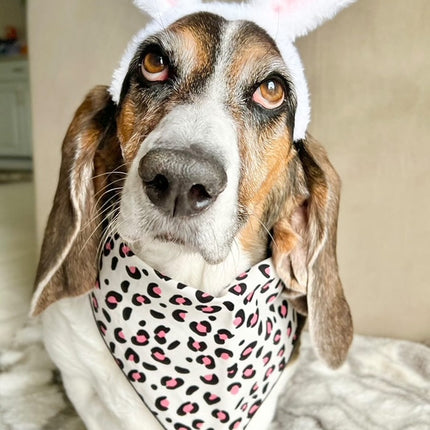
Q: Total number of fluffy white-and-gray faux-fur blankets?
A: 1